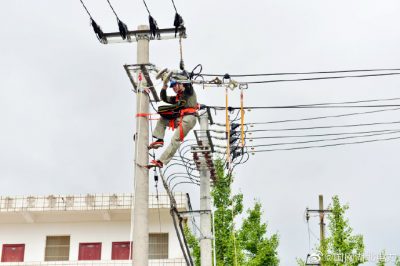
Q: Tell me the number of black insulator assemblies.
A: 4